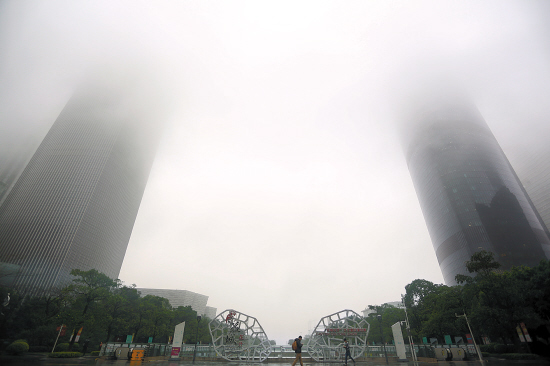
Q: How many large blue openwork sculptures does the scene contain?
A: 0